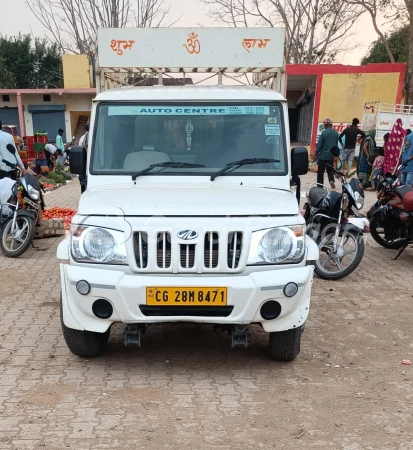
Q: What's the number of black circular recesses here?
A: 2